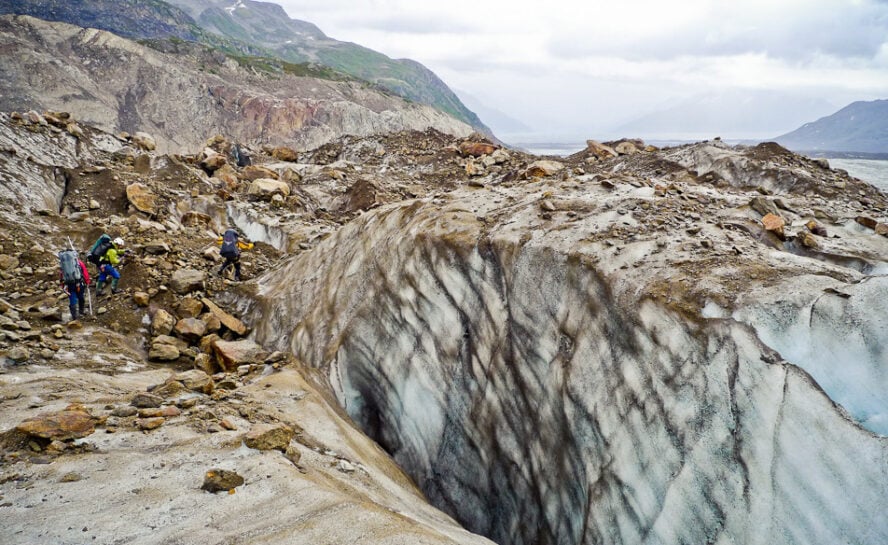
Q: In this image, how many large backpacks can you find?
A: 3